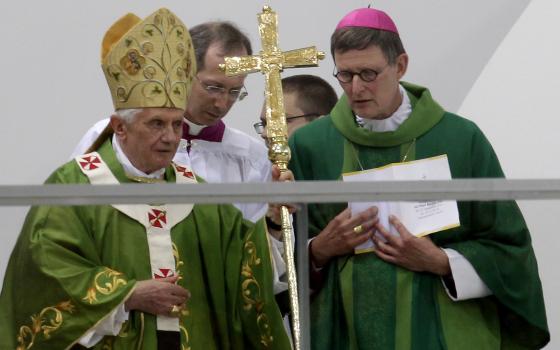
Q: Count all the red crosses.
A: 4